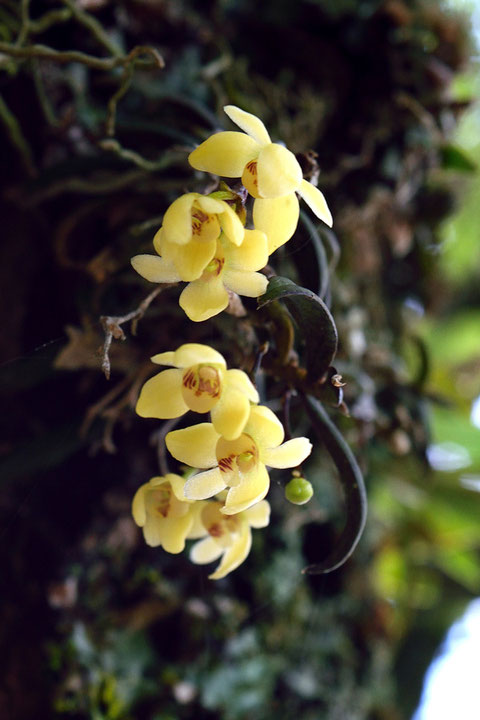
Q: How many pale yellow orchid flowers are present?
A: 7